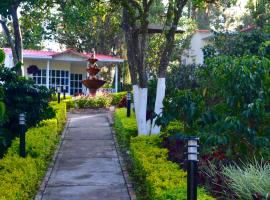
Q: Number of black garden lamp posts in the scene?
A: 5